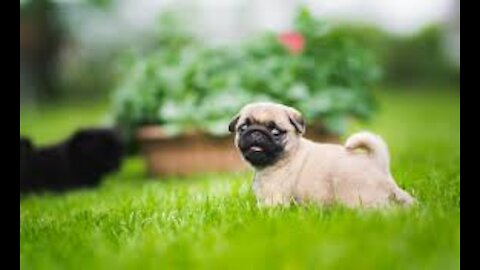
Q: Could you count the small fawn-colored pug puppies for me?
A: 1